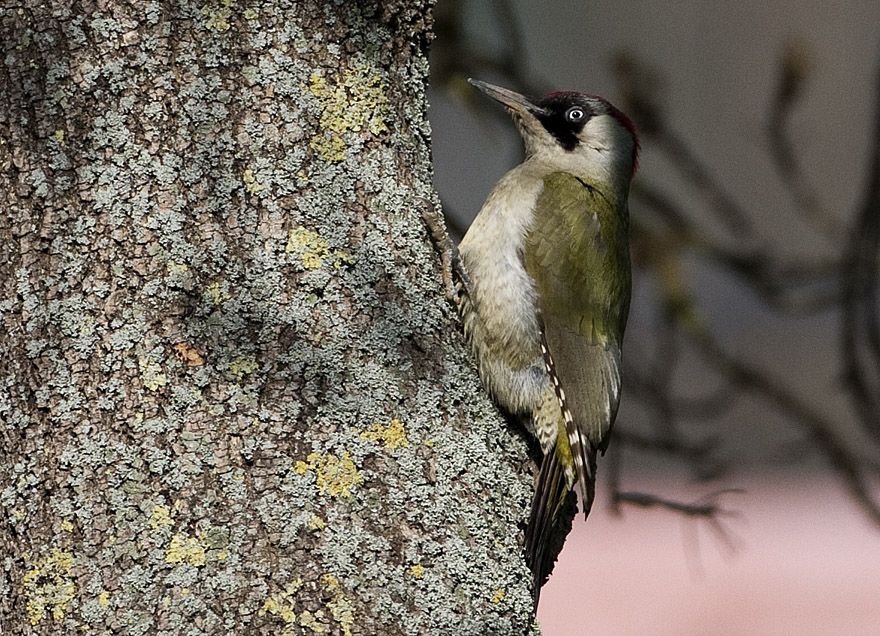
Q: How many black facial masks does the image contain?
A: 1